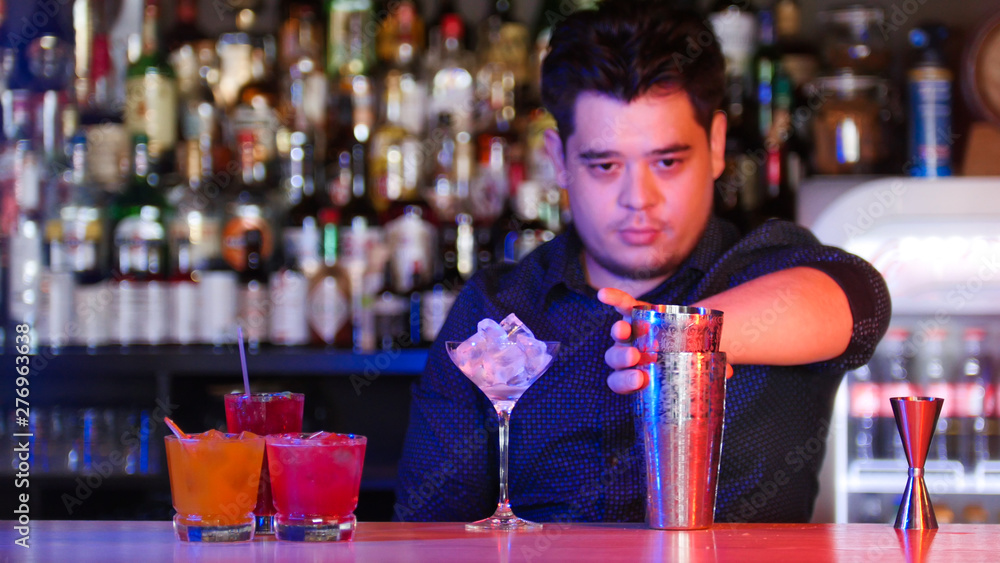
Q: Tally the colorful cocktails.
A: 3